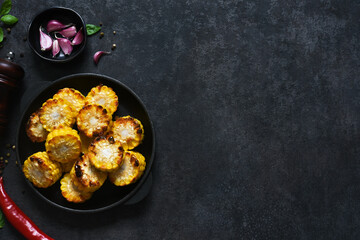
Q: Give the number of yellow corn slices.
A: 12